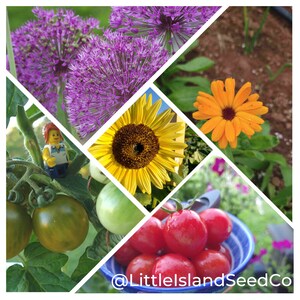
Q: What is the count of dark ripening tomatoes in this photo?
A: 2